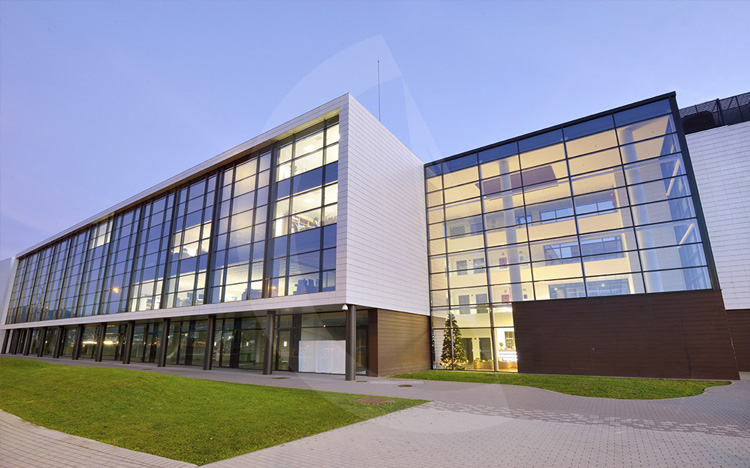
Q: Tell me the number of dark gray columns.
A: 12